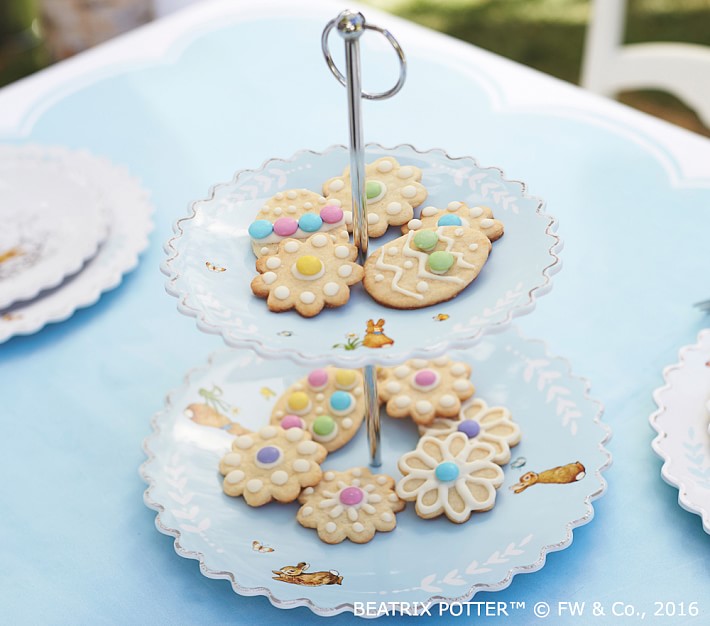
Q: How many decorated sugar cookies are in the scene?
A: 11